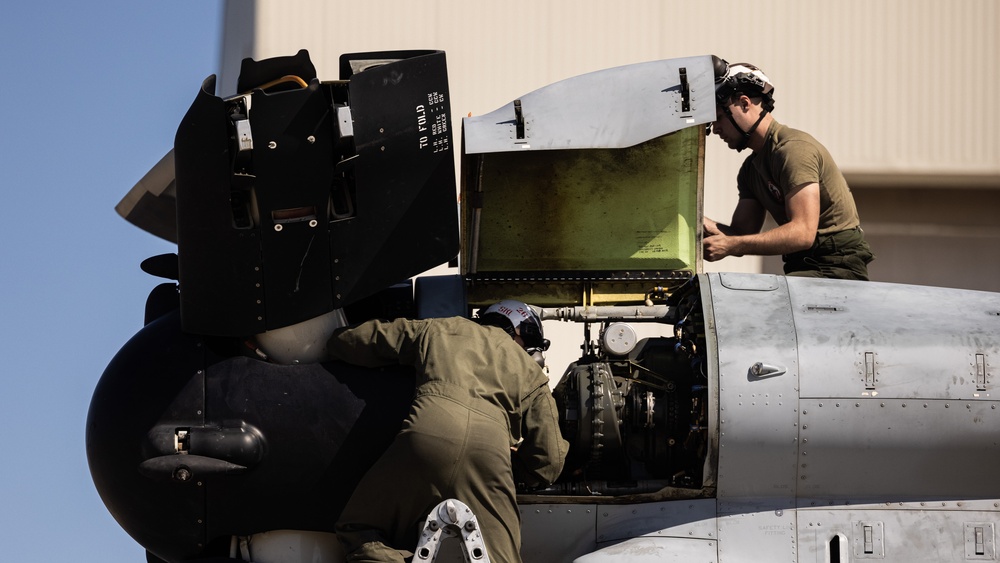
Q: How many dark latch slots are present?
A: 2